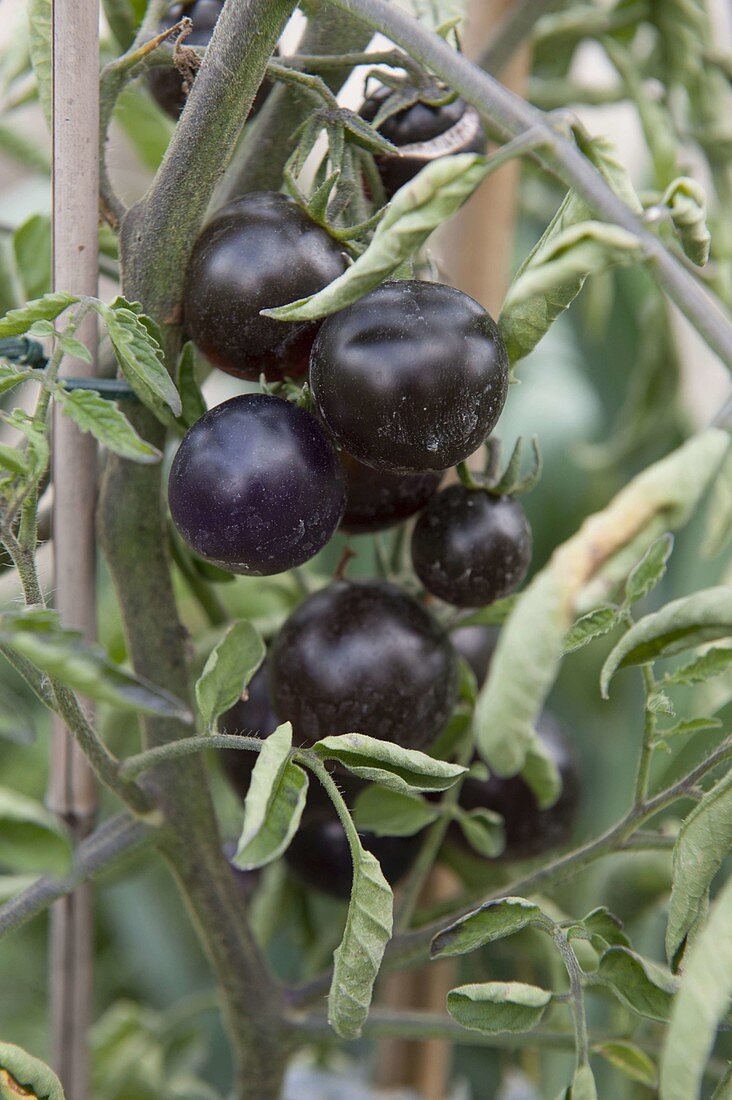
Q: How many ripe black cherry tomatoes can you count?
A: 12